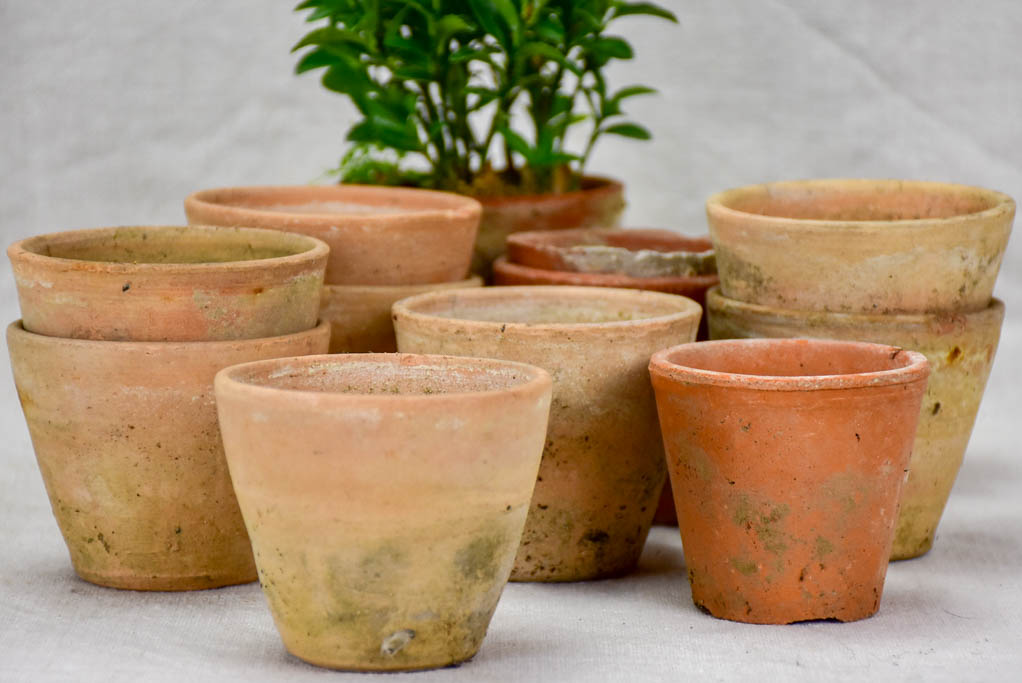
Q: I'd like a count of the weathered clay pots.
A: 12